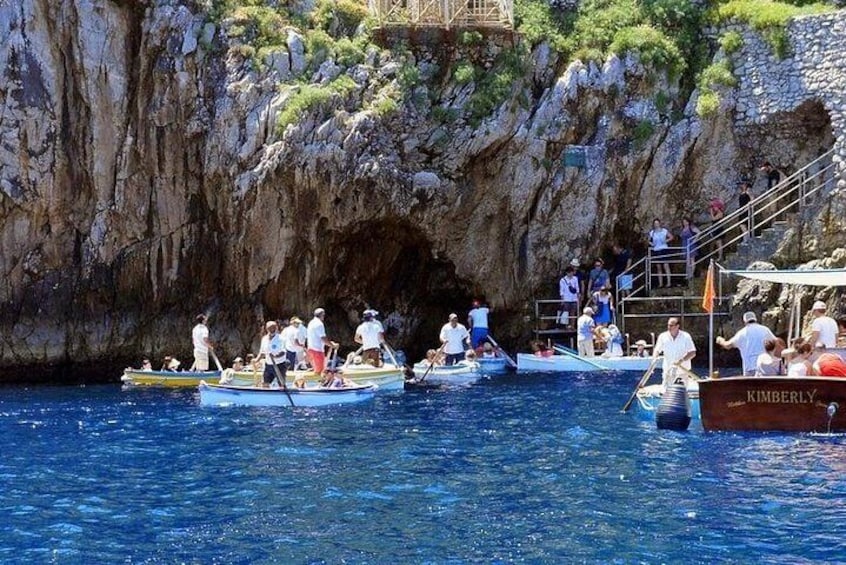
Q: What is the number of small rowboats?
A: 7